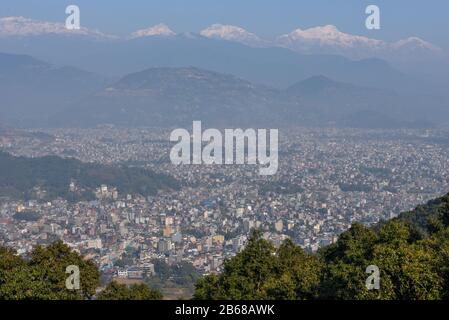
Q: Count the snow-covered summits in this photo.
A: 5